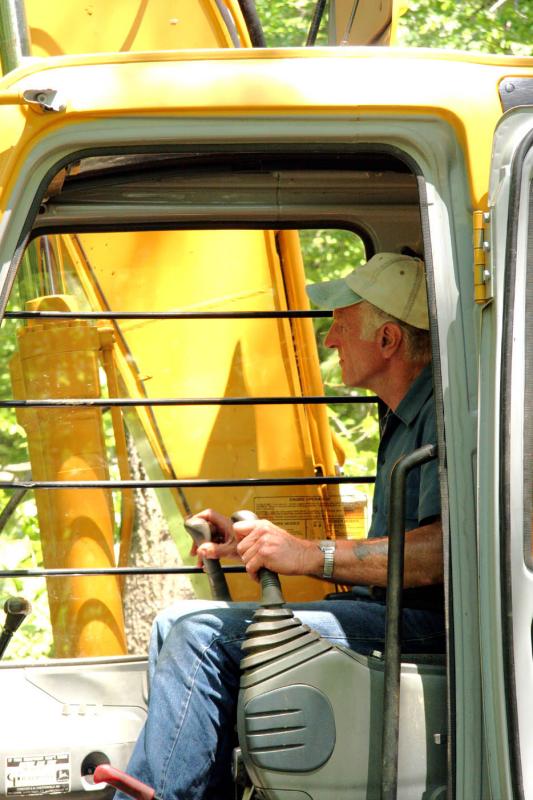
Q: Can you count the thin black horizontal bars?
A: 4